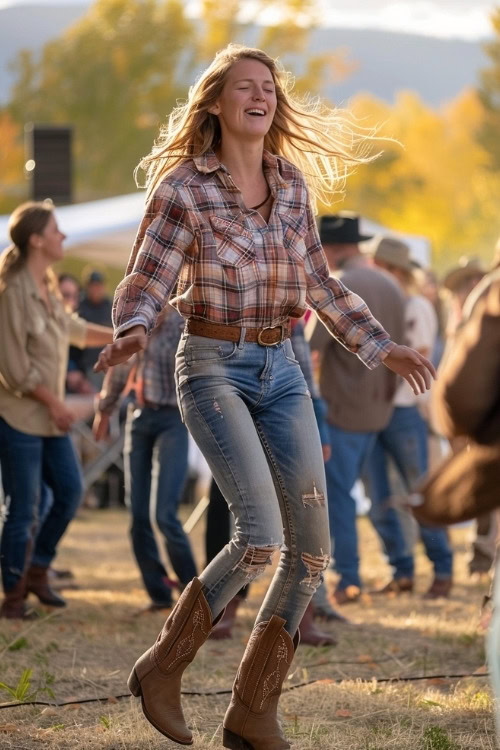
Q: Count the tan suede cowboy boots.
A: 2